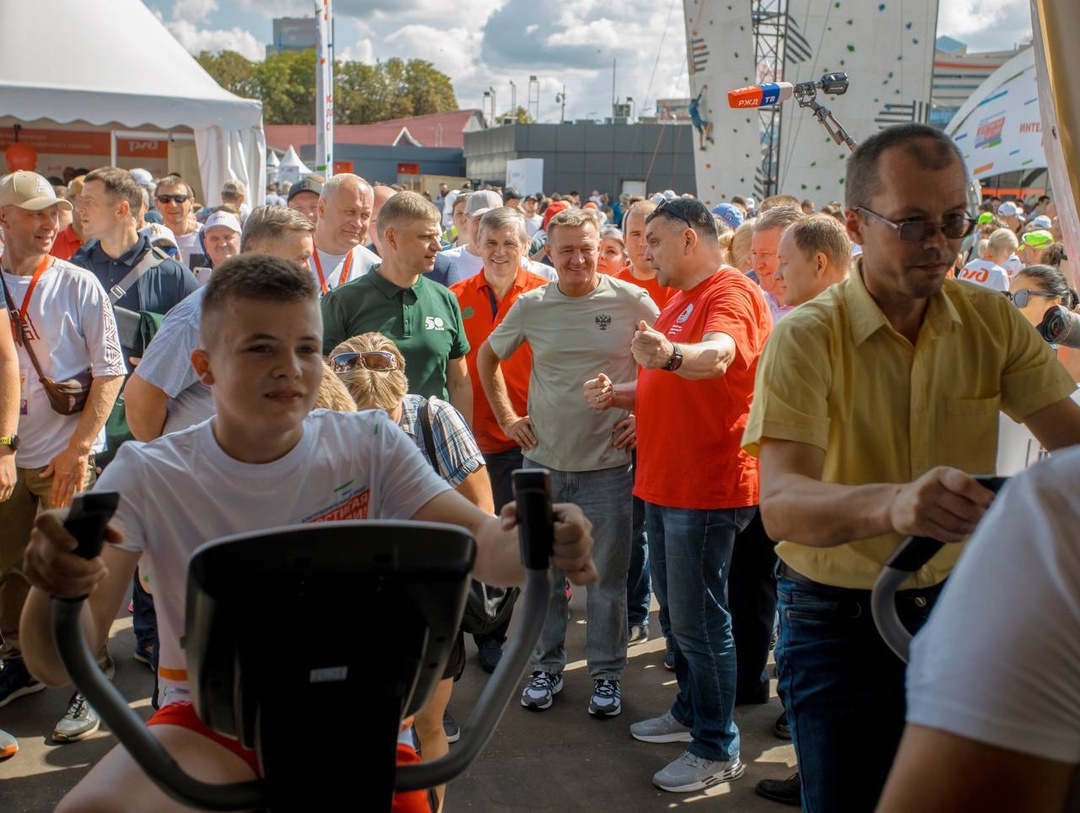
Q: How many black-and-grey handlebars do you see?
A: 3